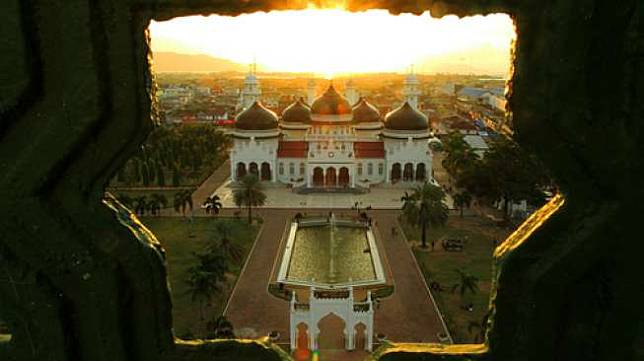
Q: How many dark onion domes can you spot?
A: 5